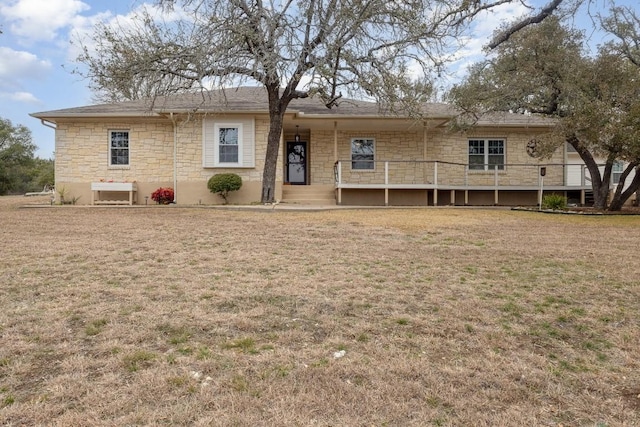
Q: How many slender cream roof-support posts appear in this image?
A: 2